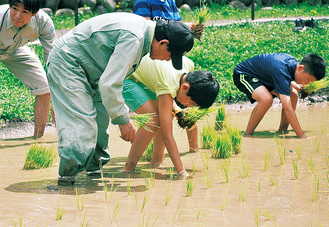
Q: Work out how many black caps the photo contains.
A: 1